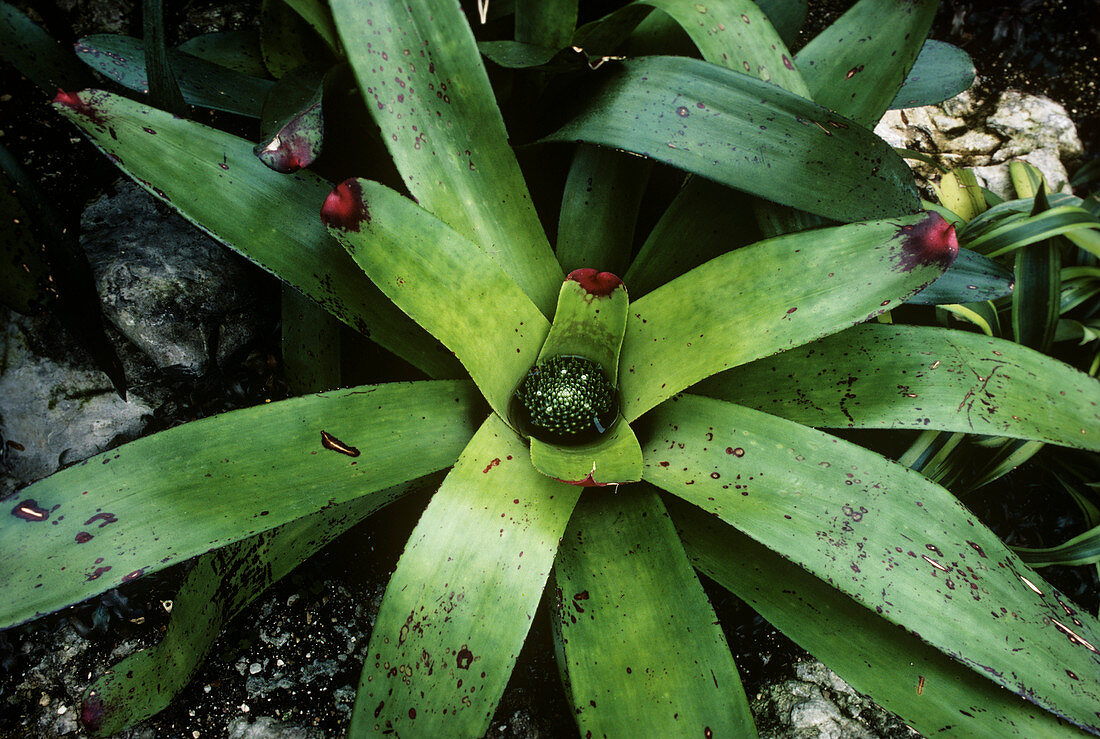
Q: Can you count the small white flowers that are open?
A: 5